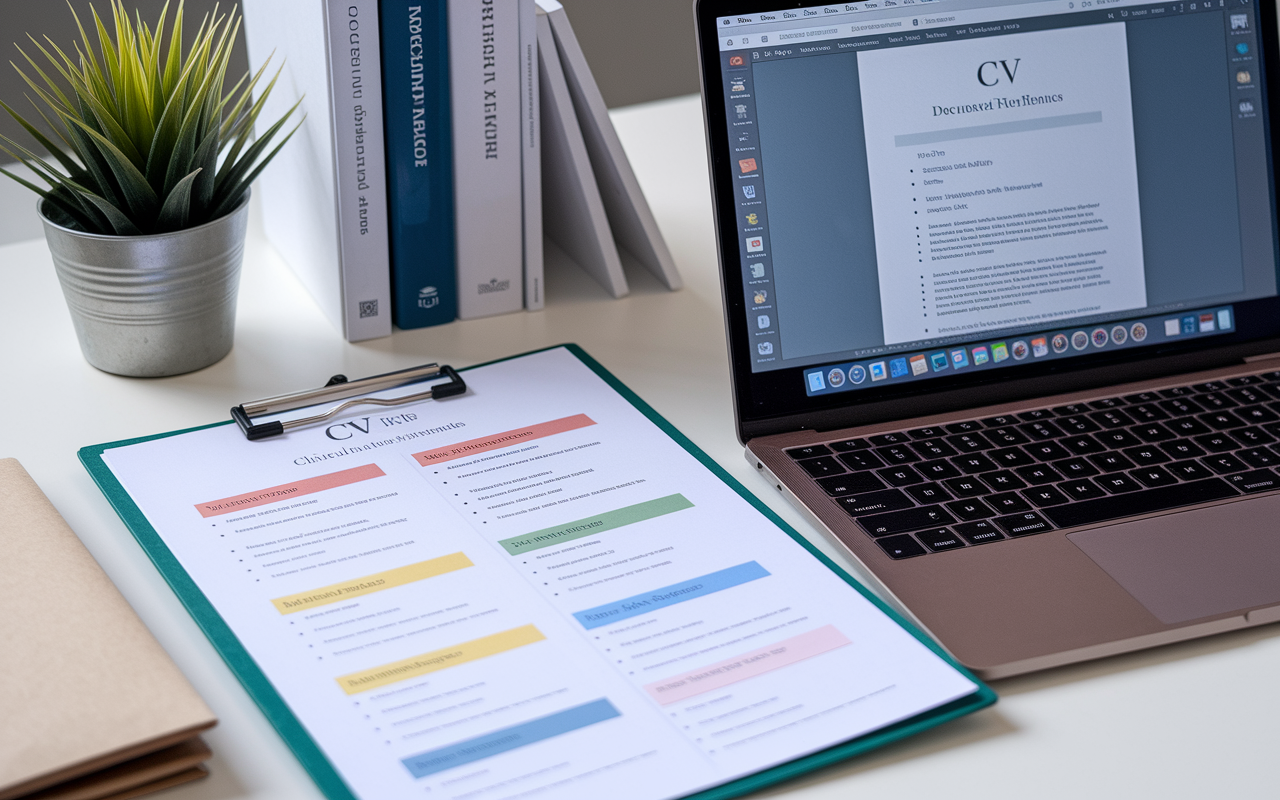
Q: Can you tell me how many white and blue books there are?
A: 6